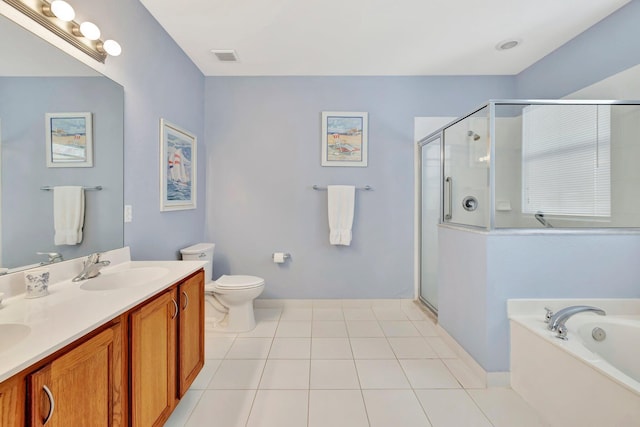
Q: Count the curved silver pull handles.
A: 3